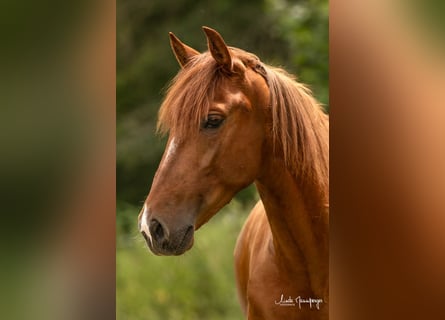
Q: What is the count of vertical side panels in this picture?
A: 2